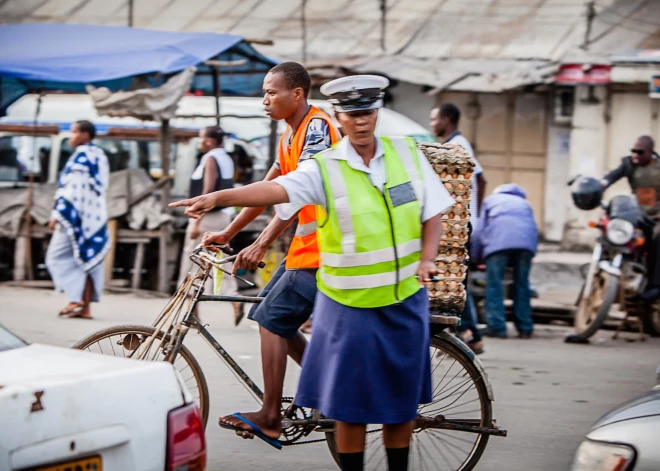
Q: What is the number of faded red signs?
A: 1